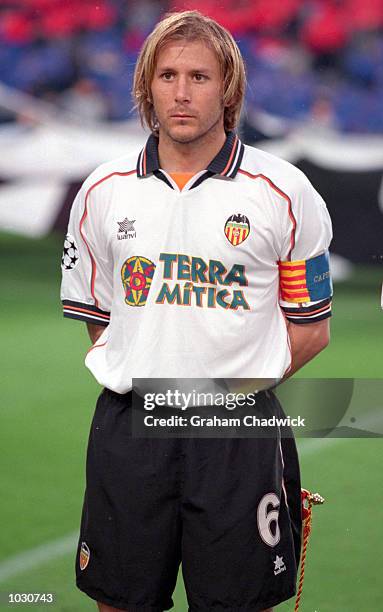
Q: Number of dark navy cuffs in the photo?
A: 2